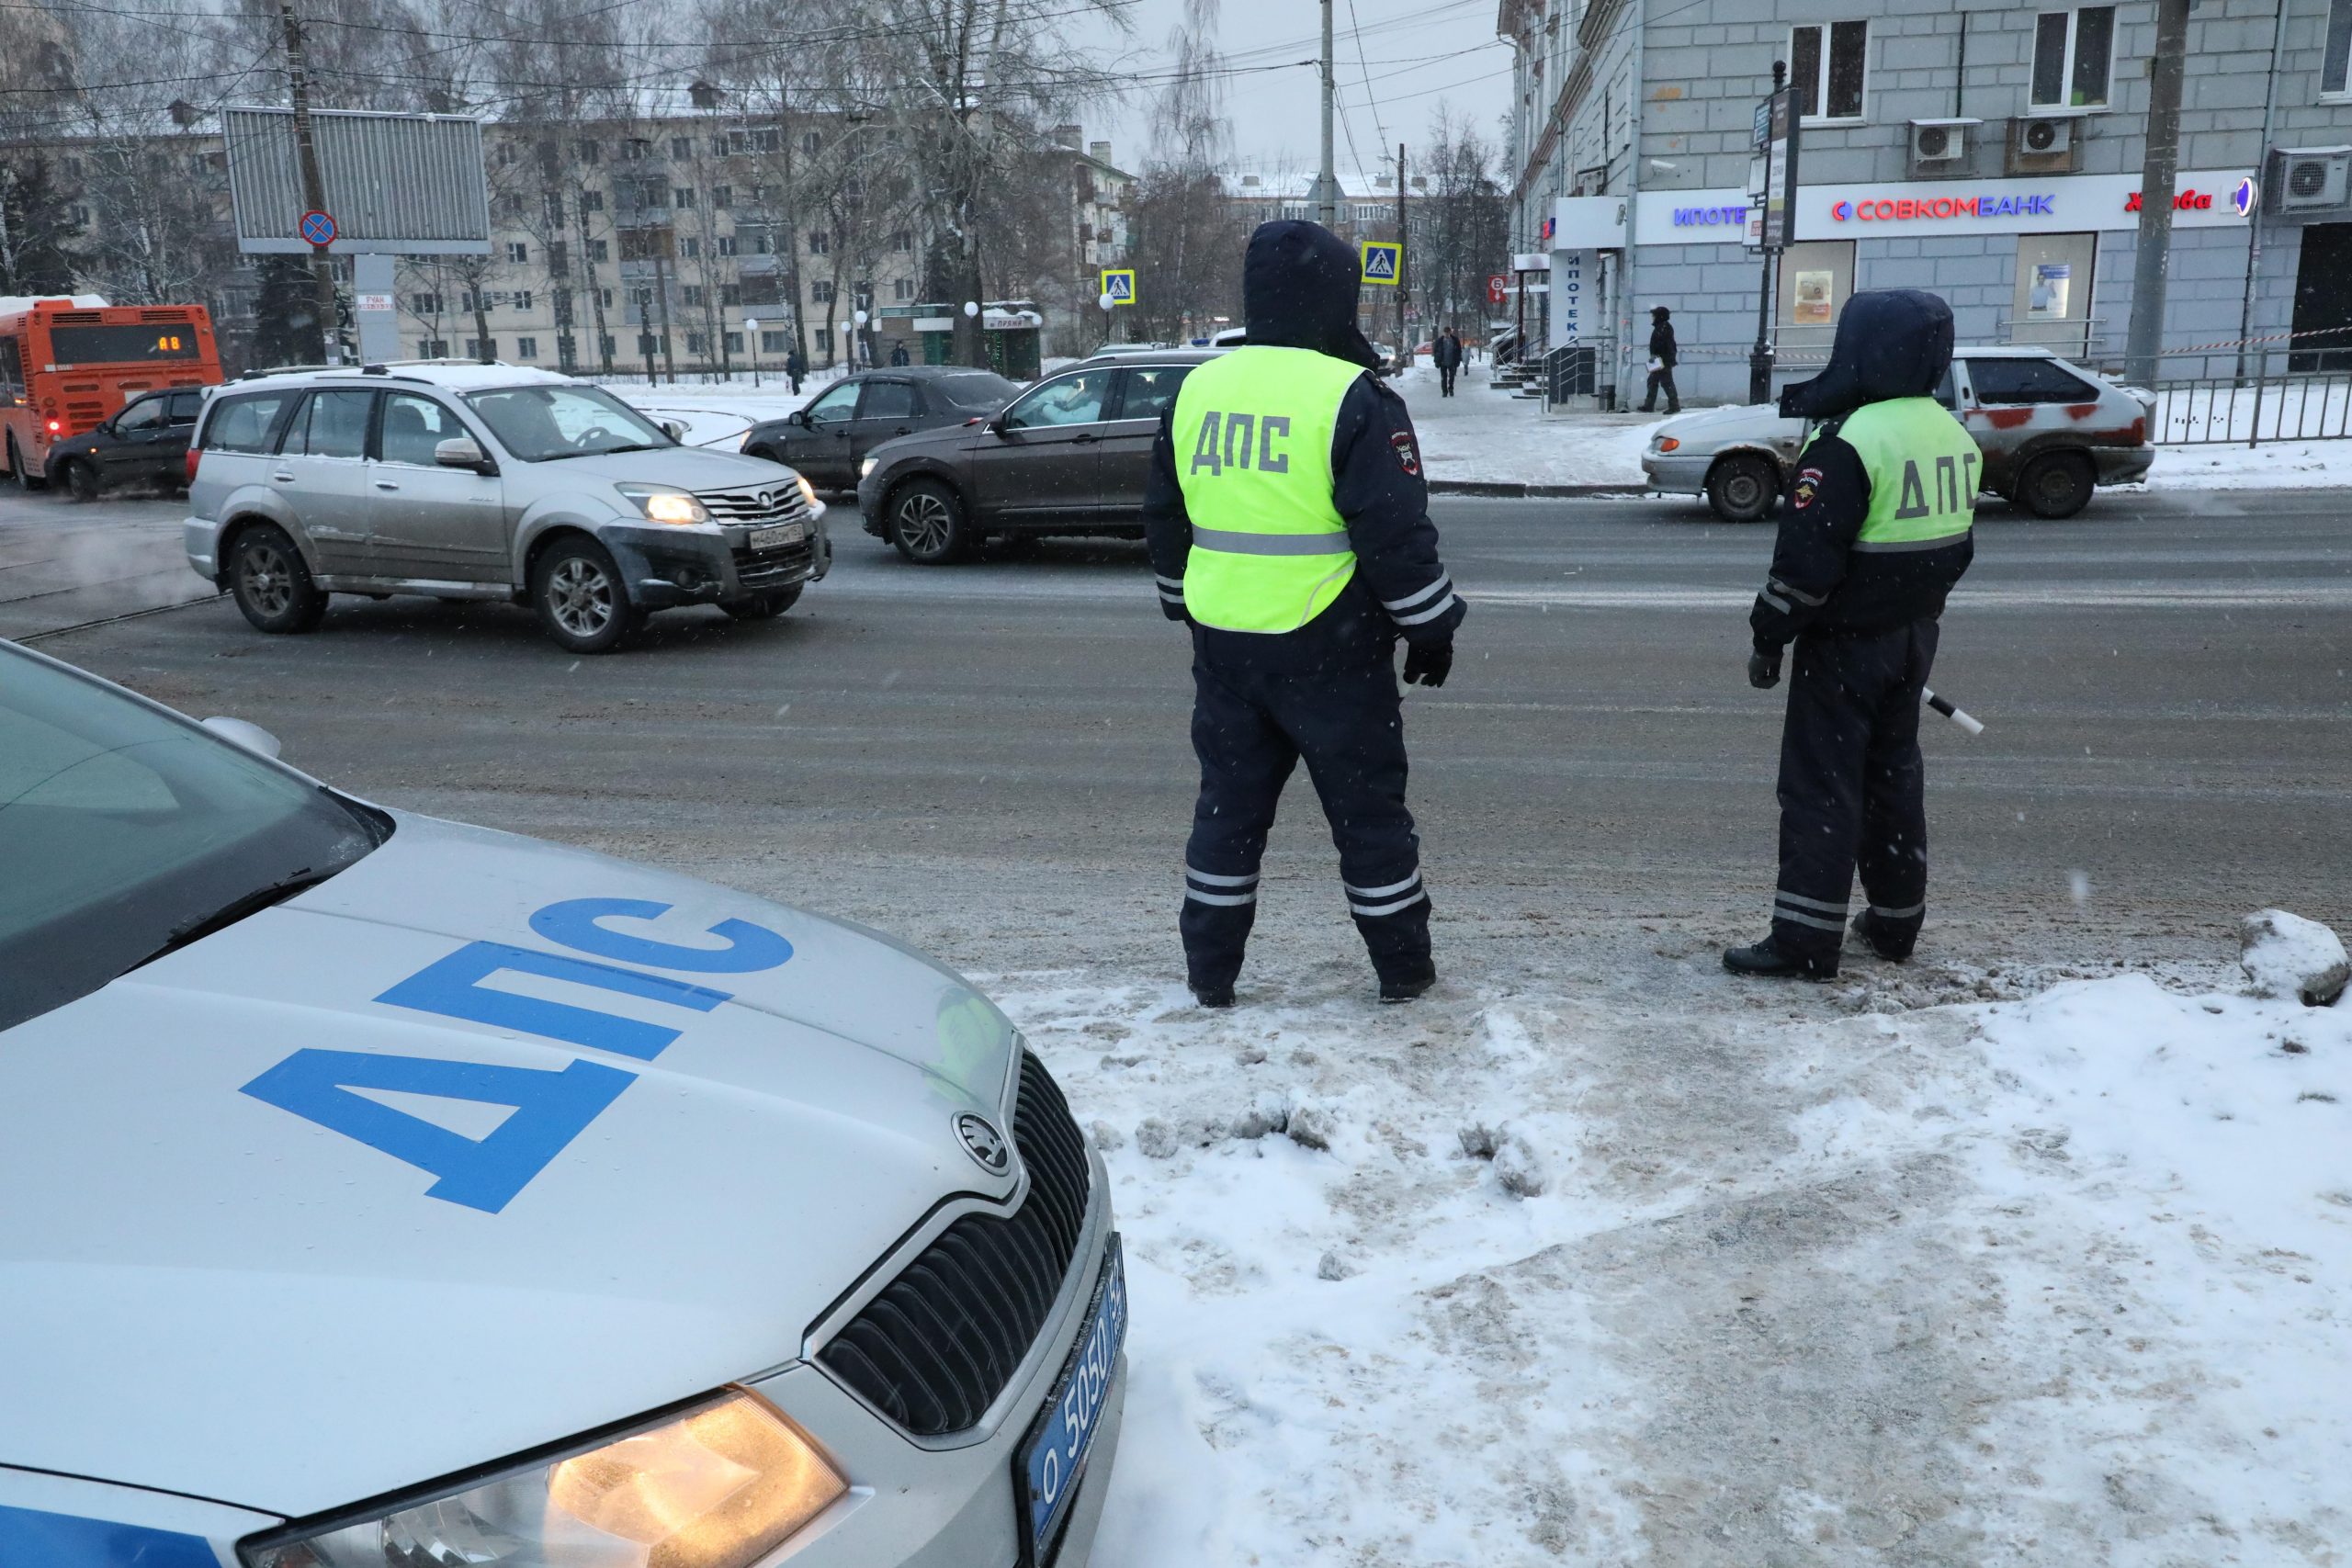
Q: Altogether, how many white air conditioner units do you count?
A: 3